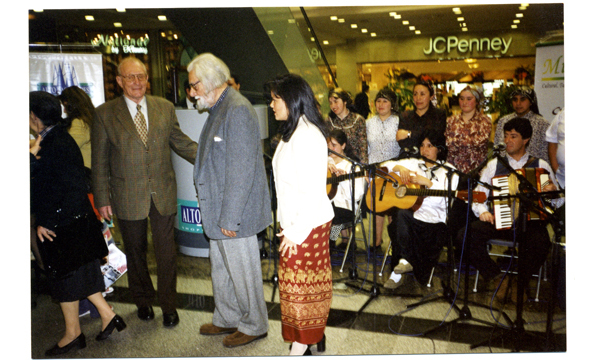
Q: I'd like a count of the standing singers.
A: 5